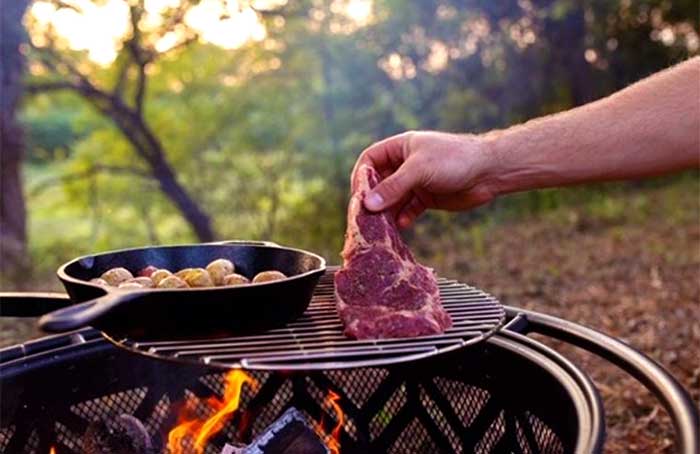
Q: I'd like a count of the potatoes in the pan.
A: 11